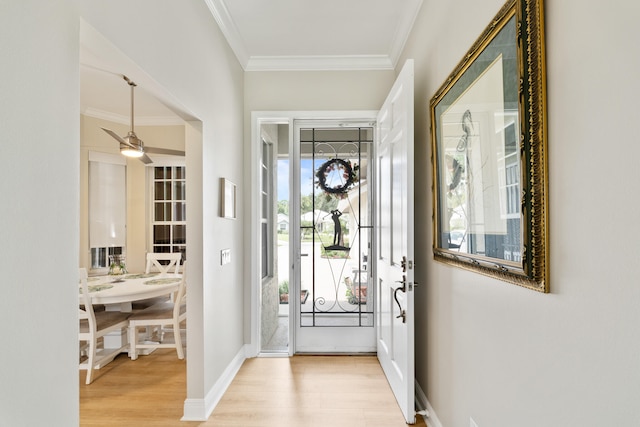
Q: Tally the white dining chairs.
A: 3